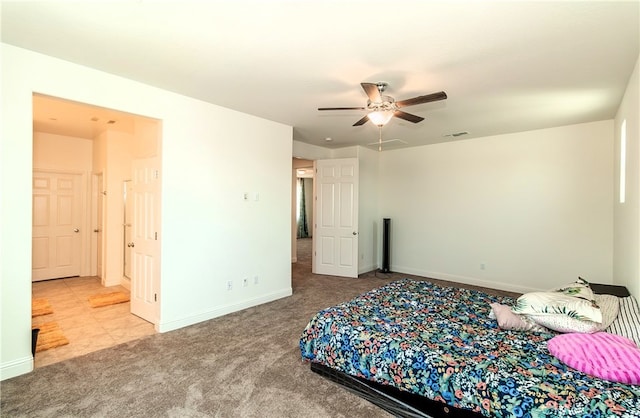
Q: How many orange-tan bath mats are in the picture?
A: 3